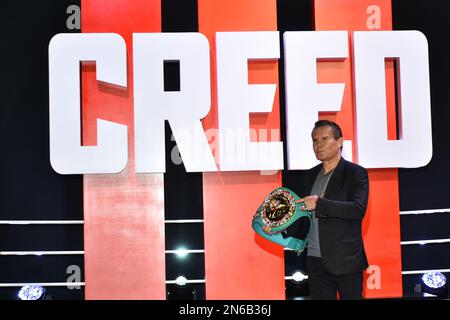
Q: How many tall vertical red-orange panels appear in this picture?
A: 3